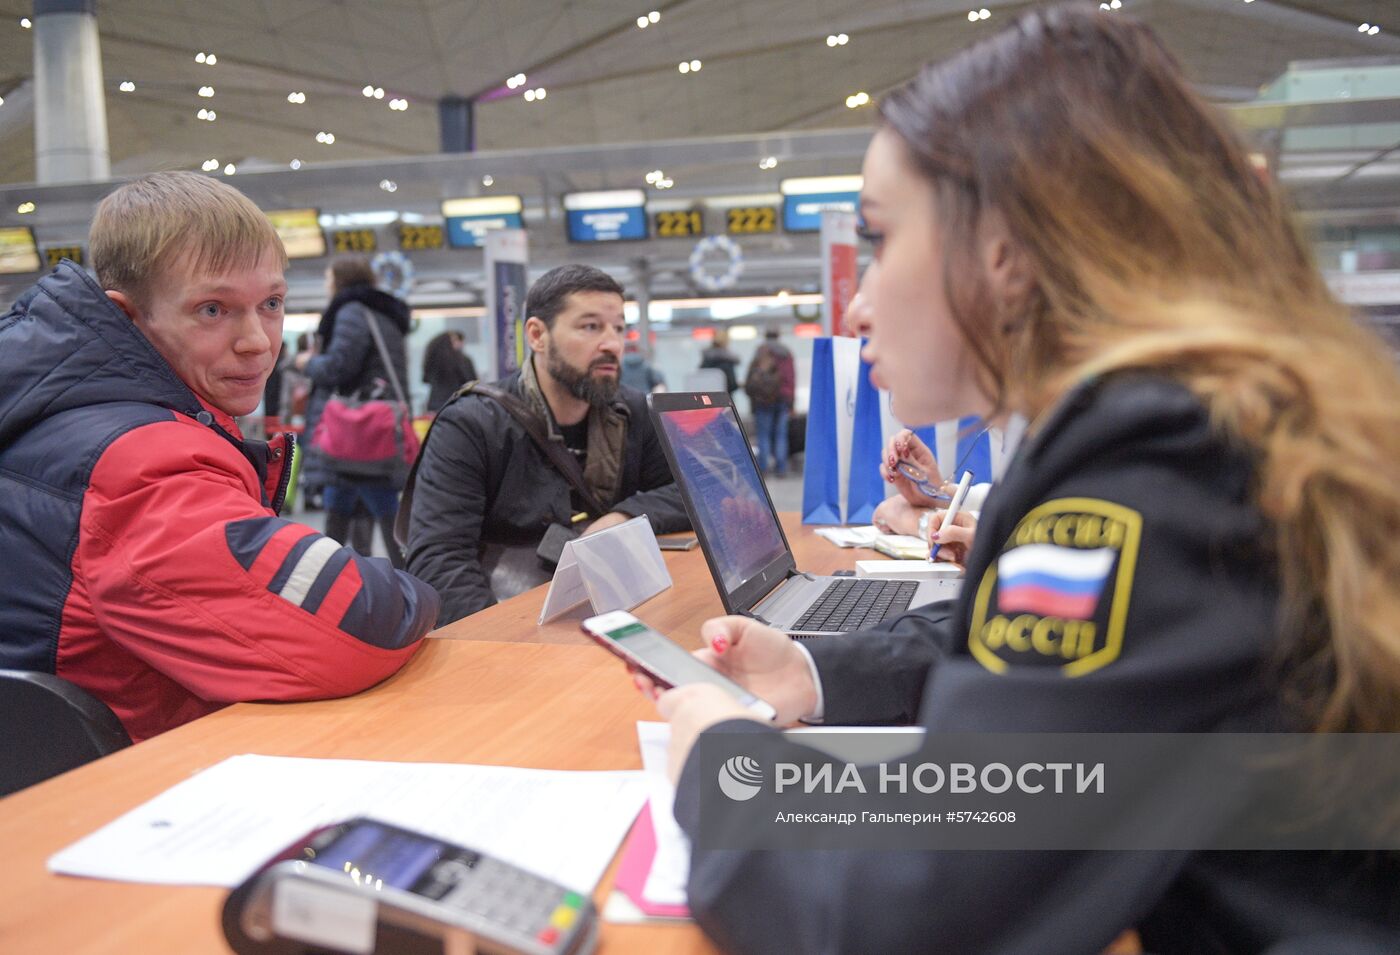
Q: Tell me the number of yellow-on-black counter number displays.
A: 5